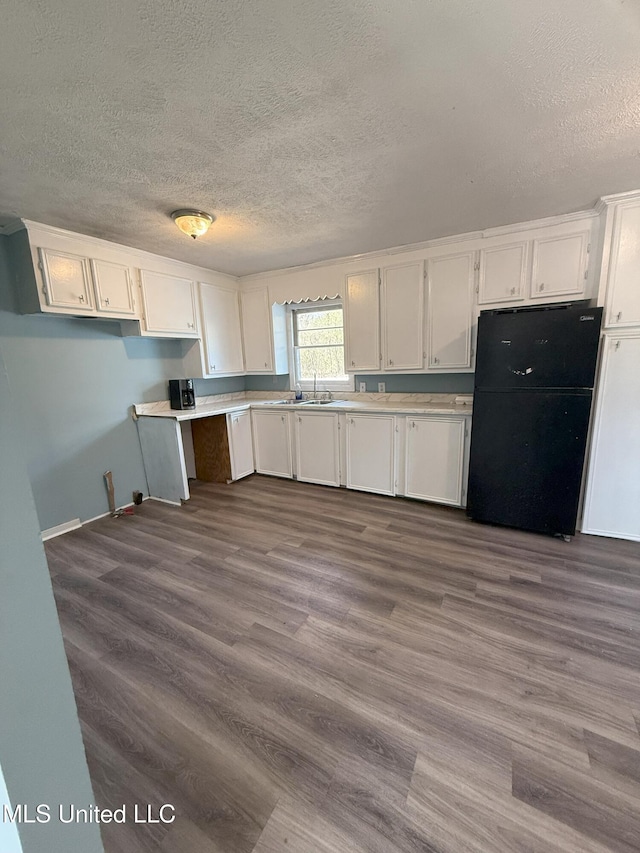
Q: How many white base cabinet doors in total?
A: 5